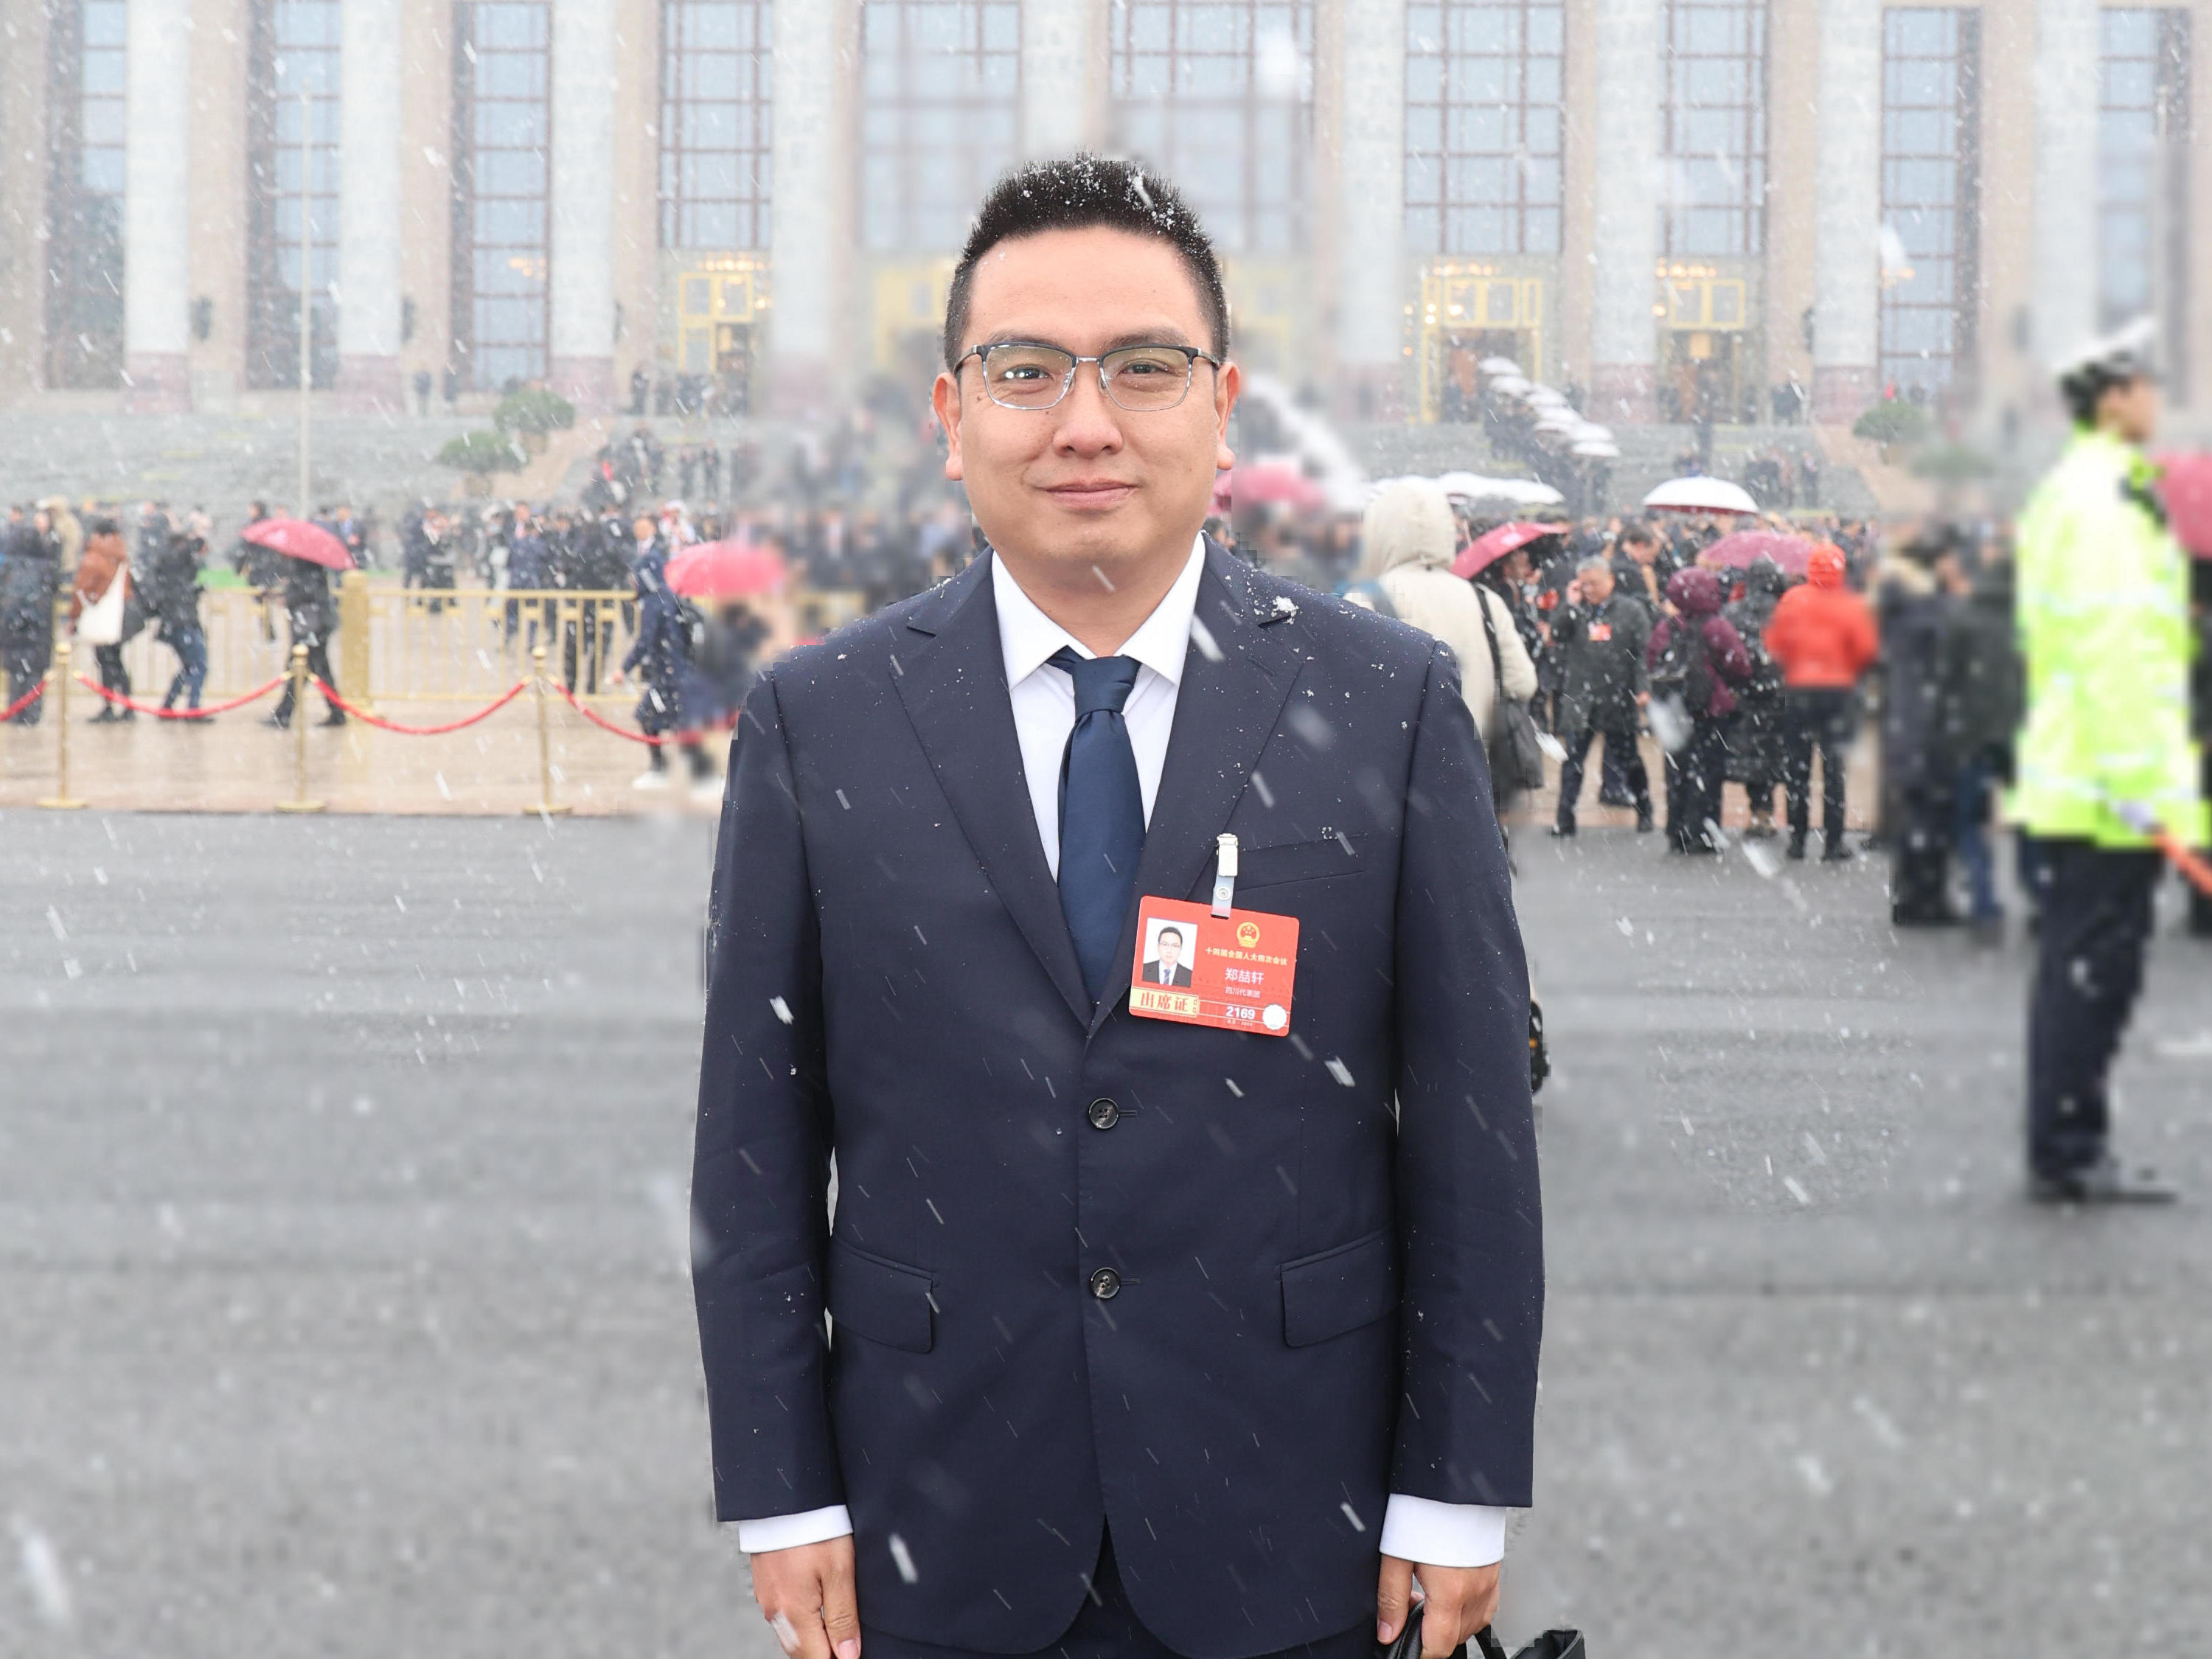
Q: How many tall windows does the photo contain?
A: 10